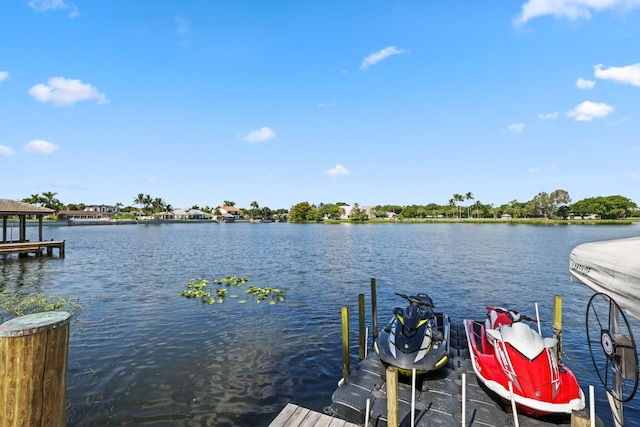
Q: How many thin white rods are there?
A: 7